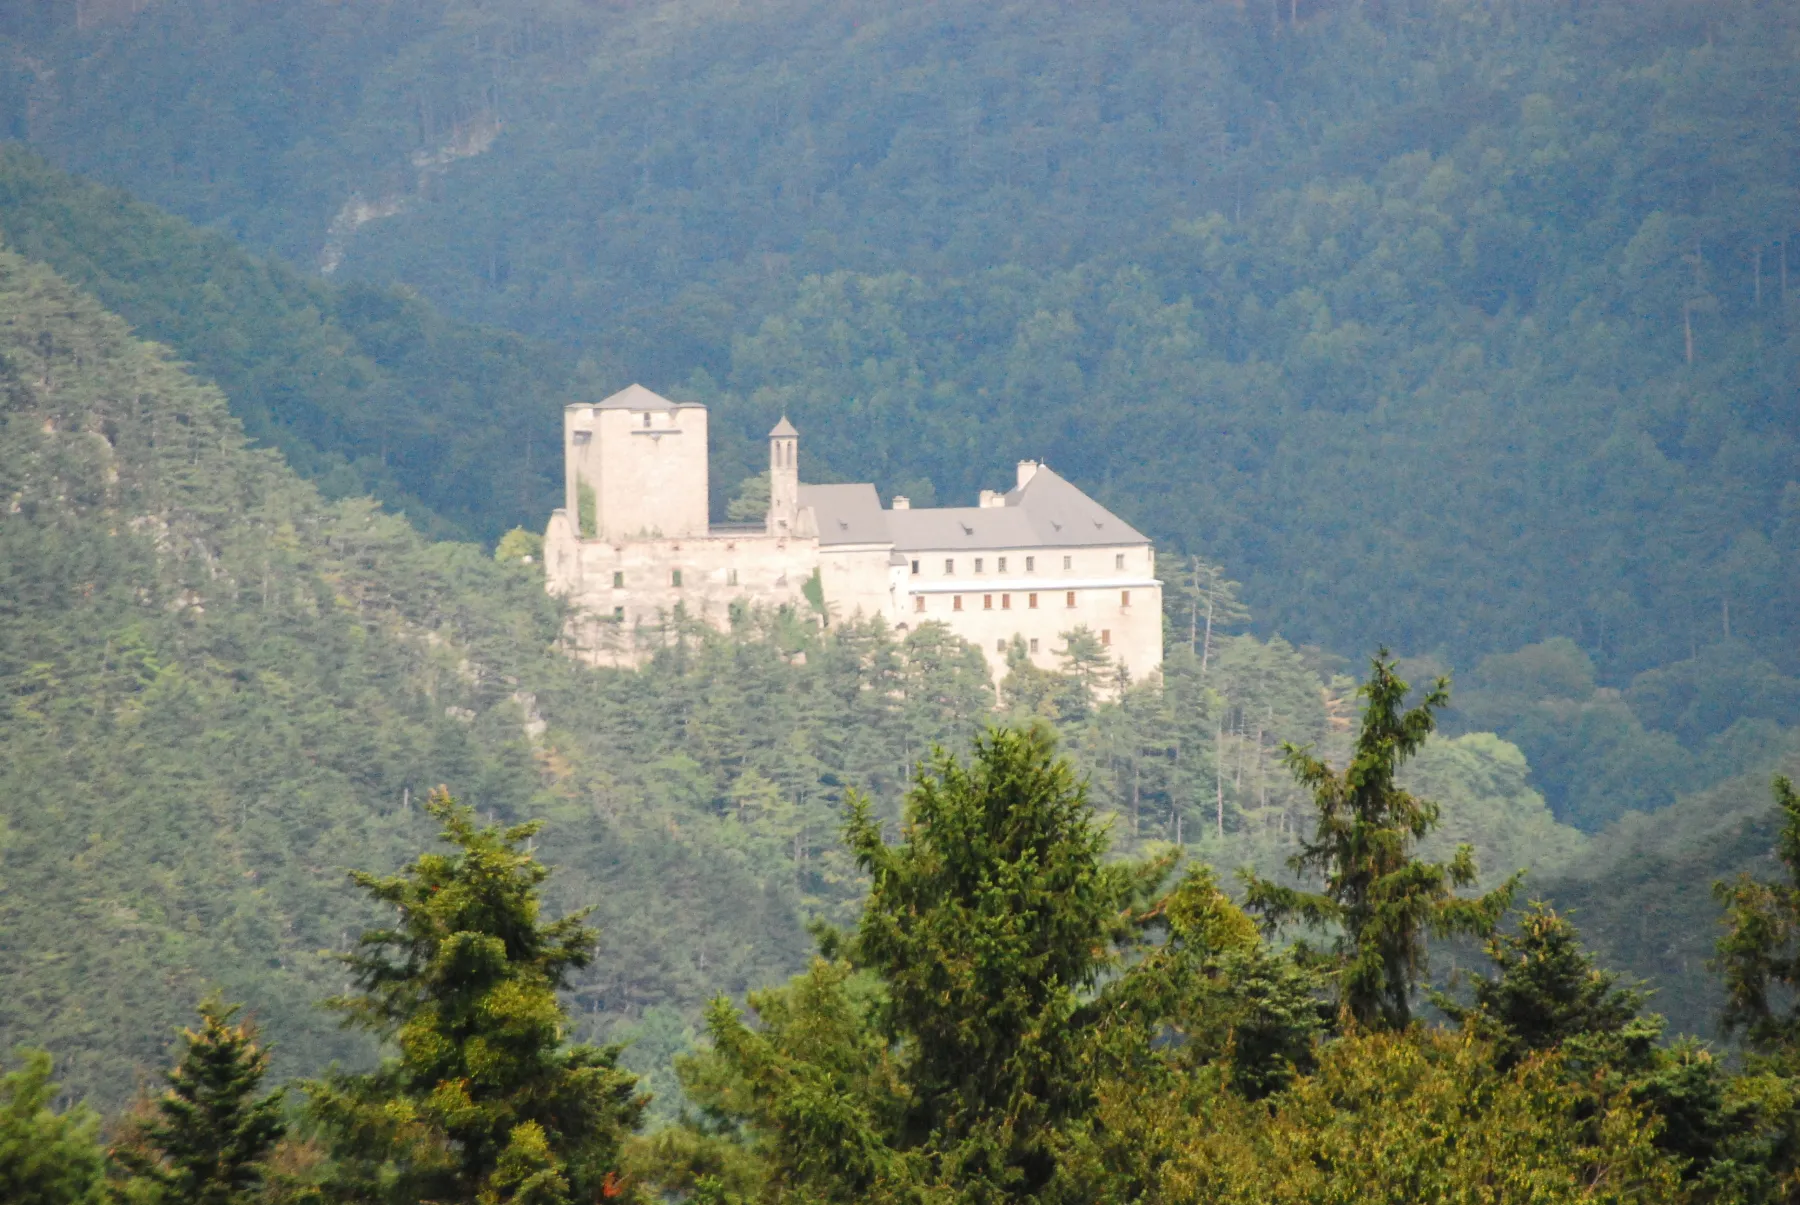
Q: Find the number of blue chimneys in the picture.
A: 0